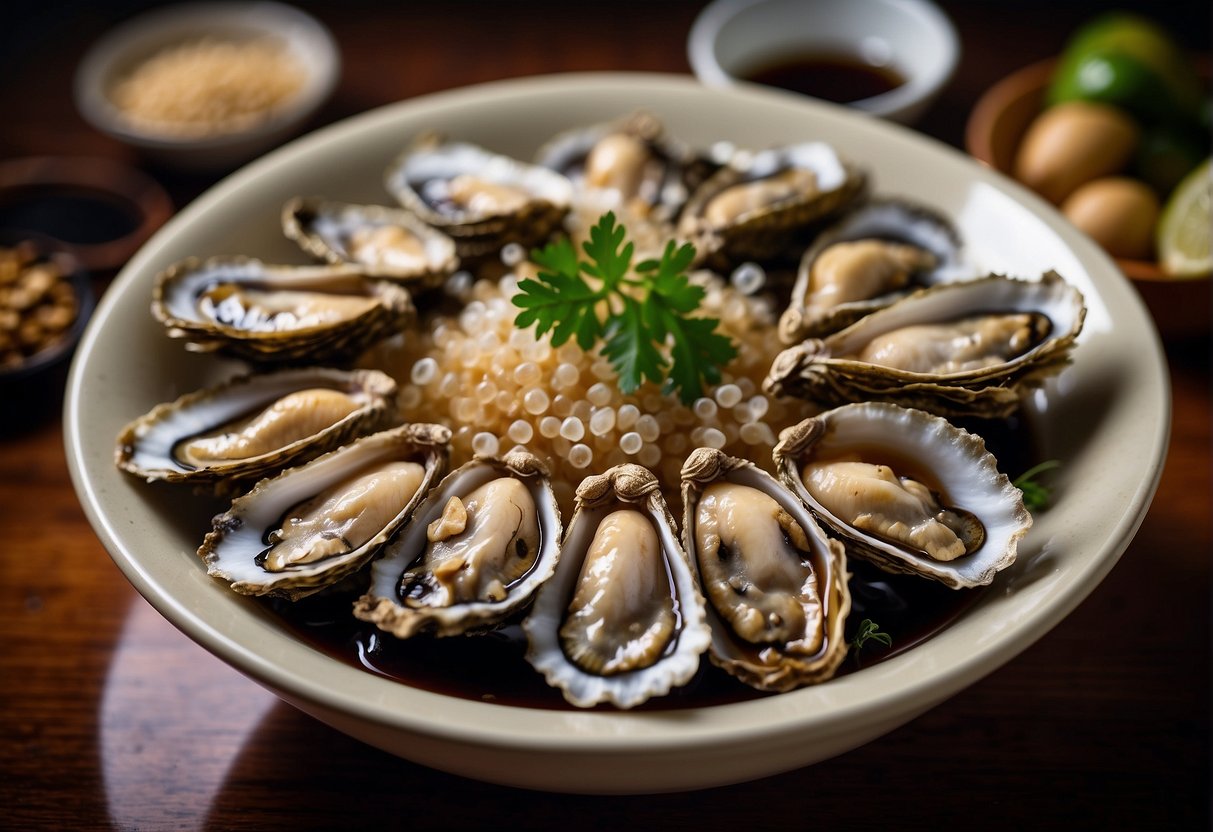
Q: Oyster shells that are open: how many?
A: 13